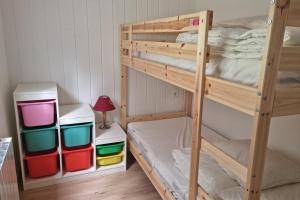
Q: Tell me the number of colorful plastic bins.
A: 7